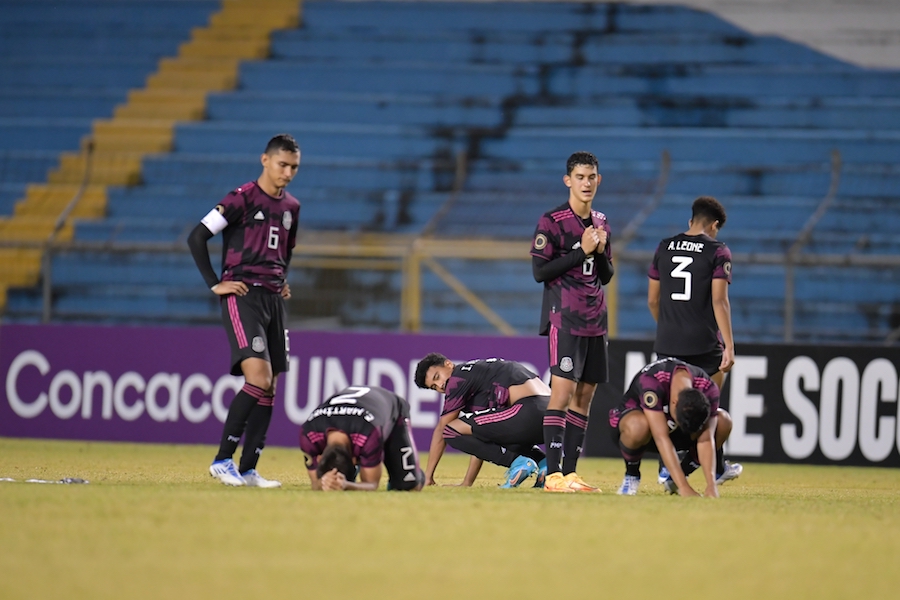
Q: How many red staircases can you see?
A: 0